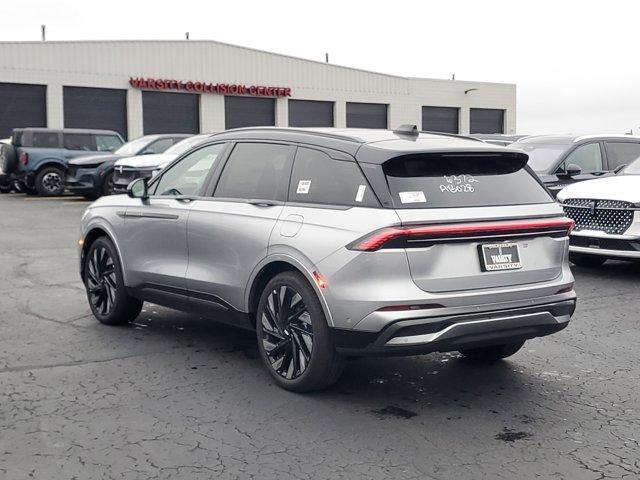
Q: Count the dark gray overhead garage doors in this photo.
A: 8